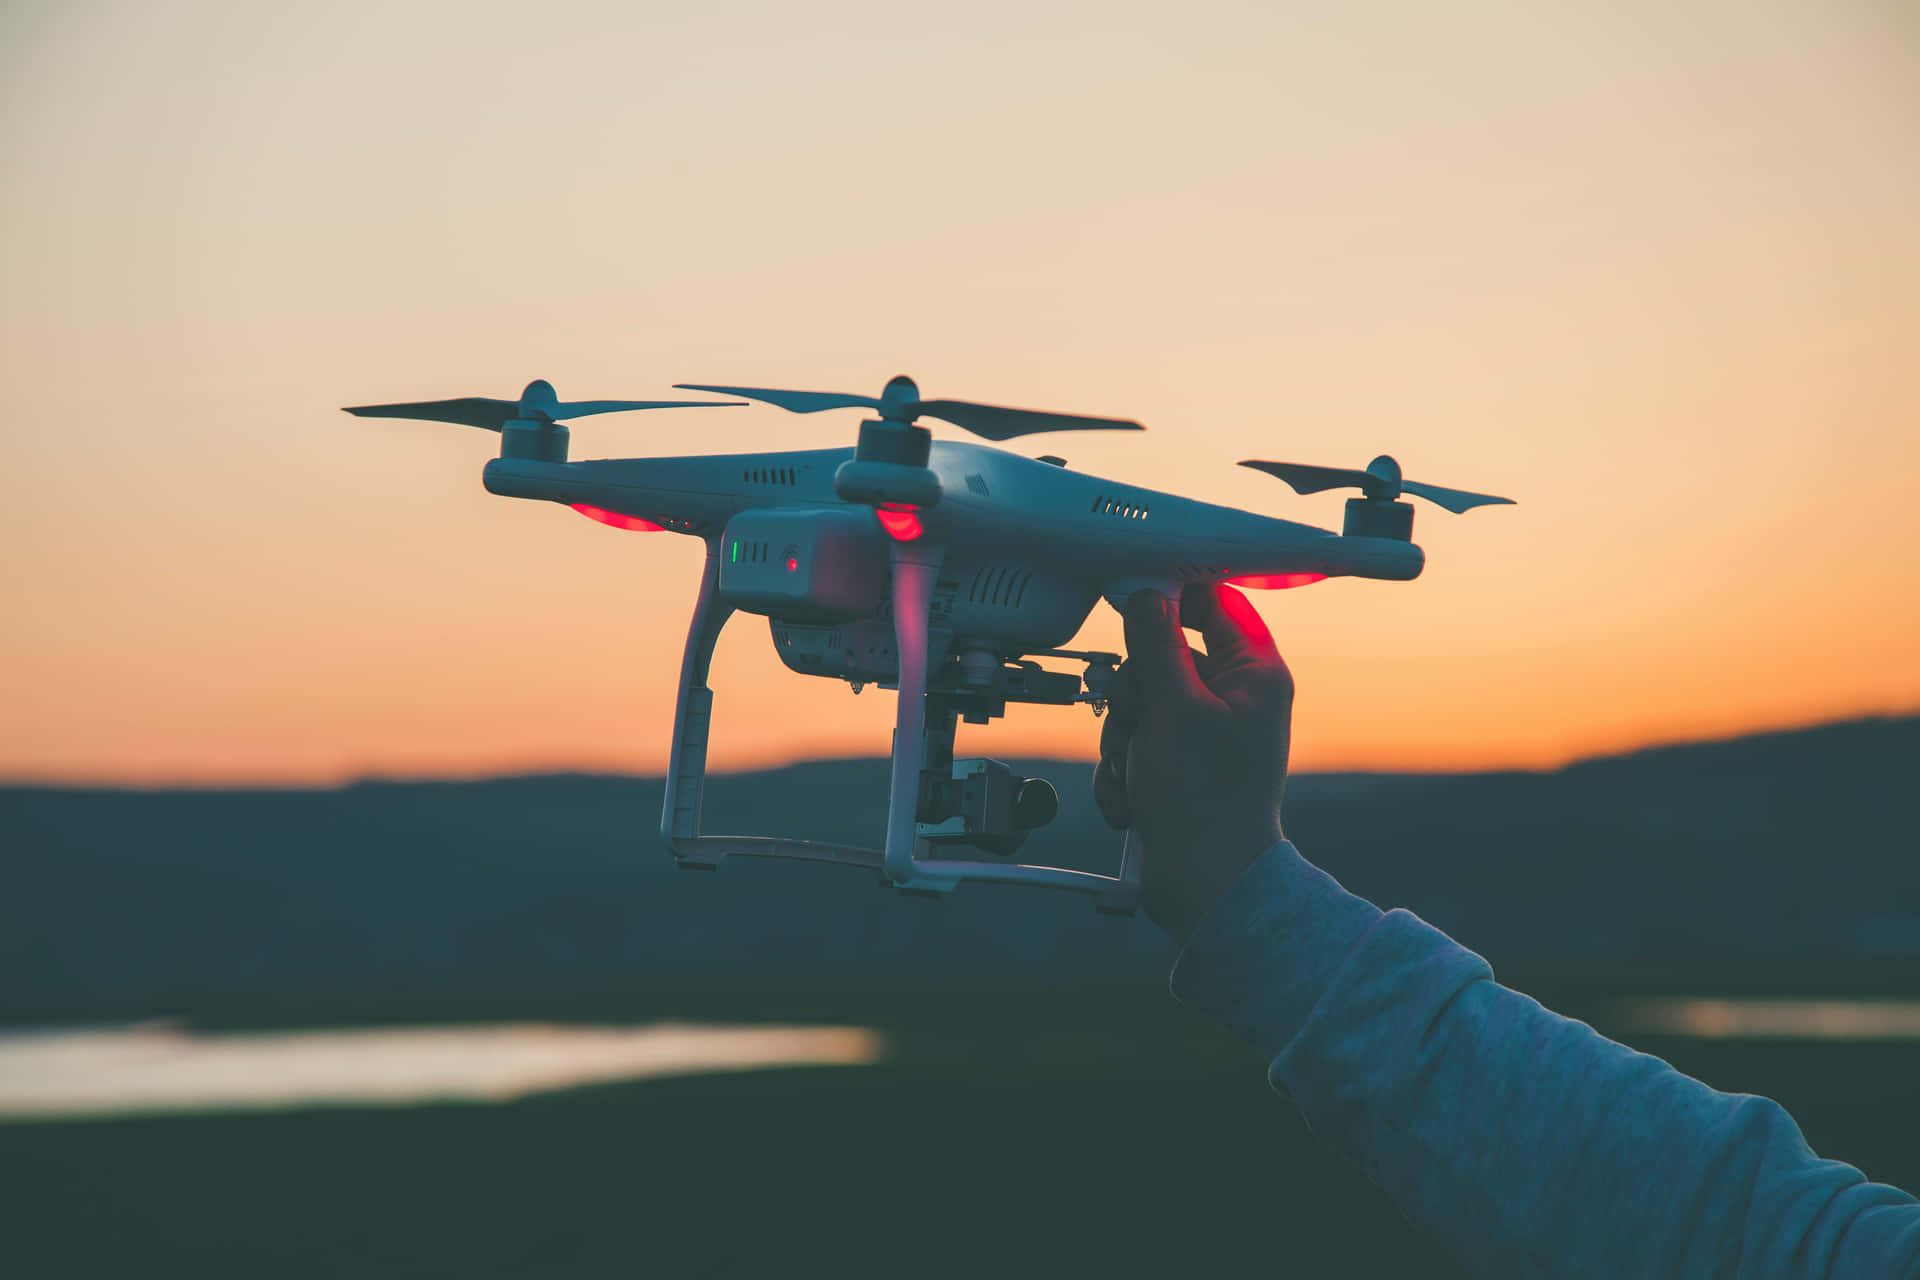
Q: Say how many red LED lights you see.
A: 4